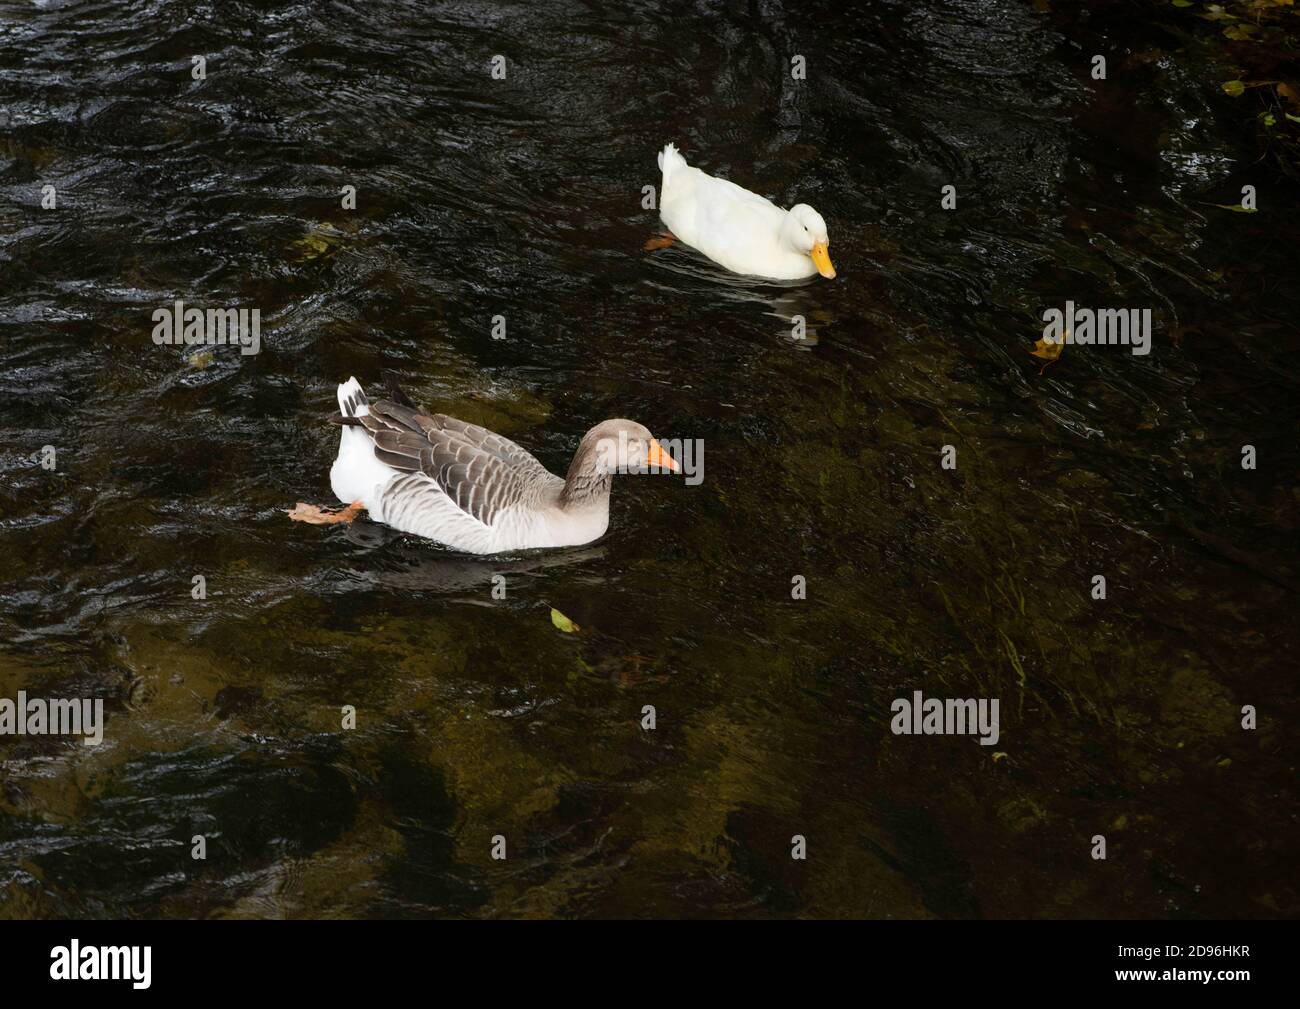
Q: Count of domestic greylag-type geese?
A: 1